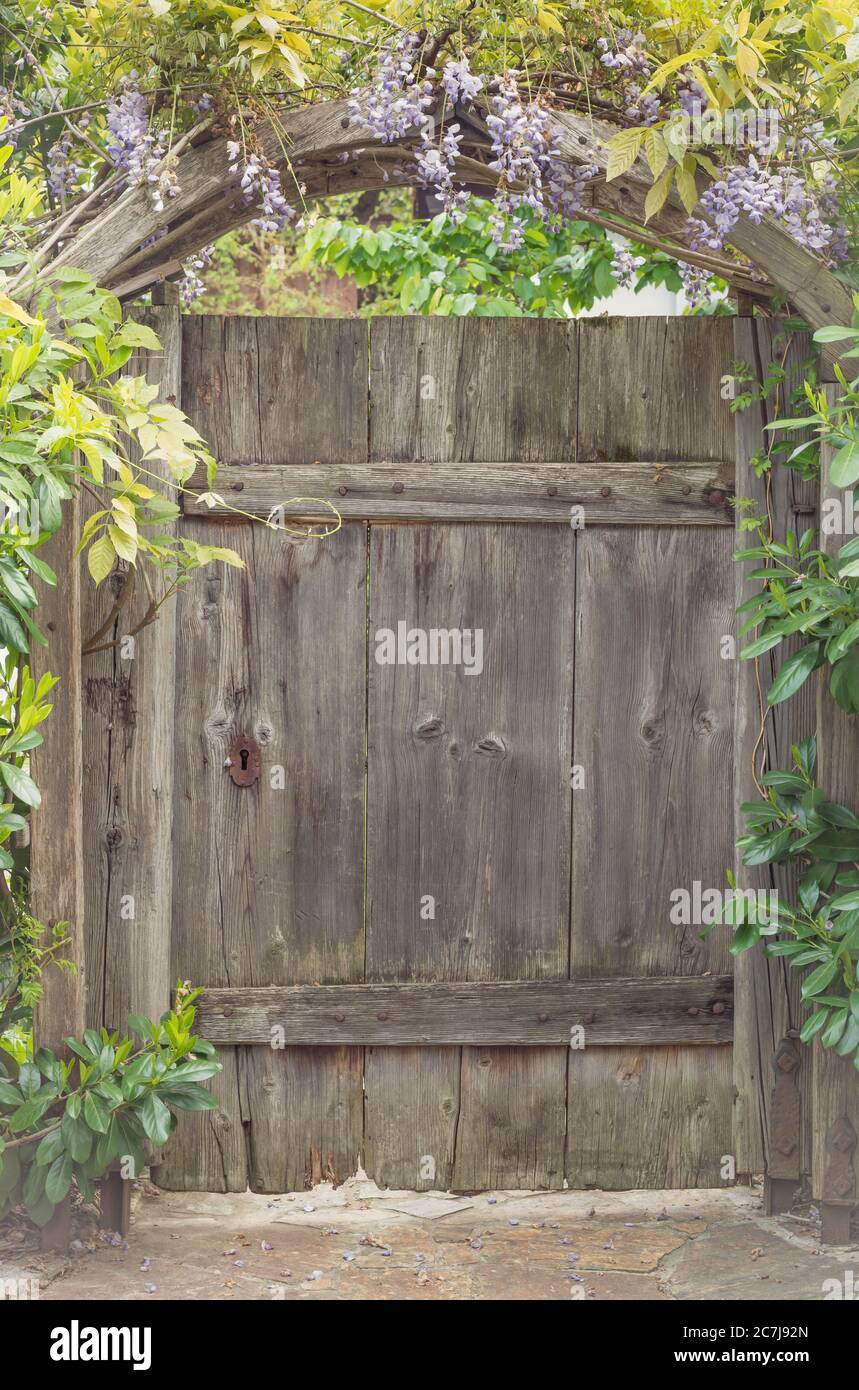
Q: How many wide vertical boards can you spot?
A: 3